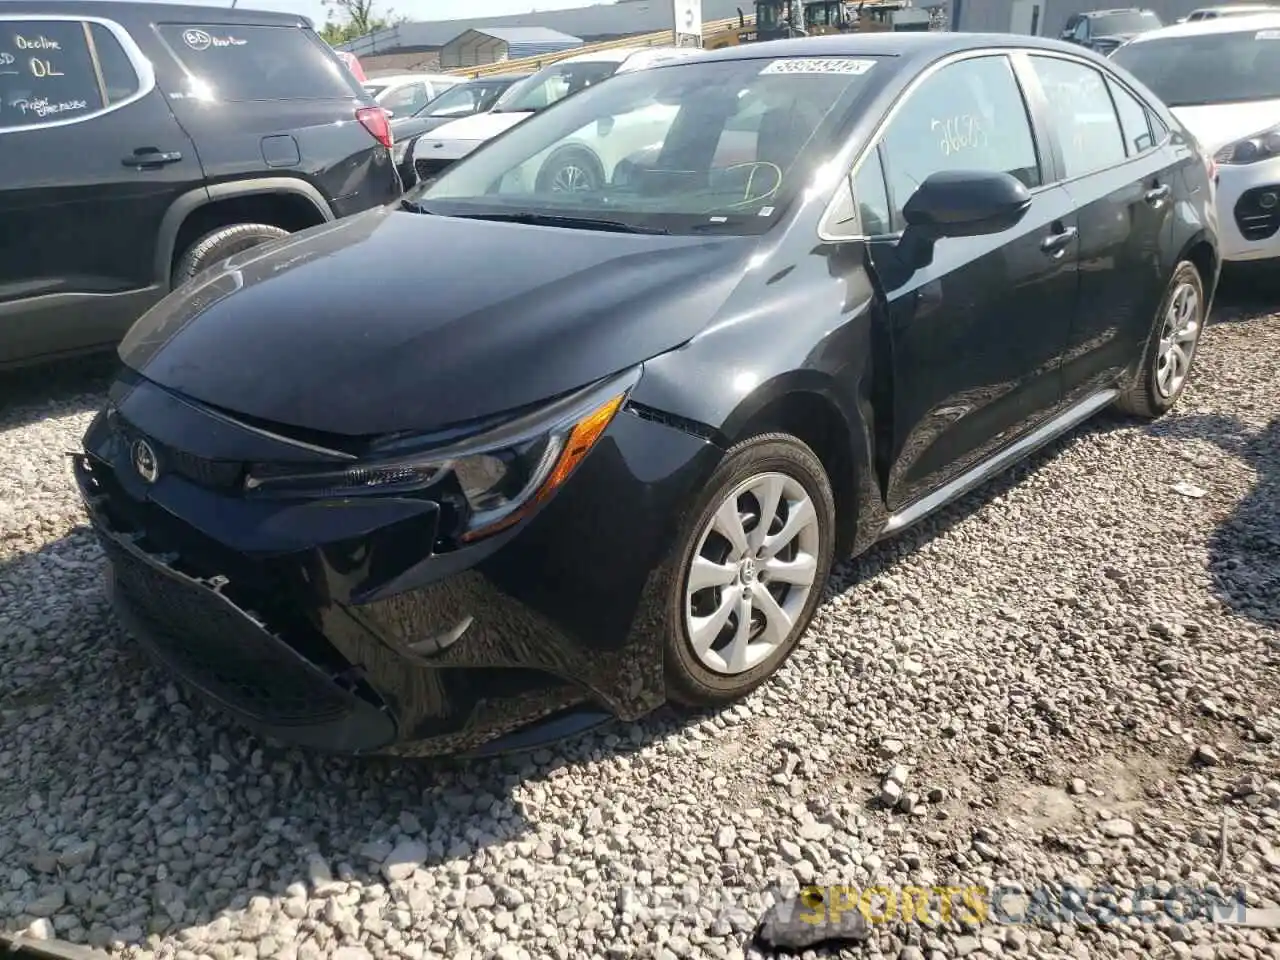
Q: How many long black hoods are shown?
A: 1